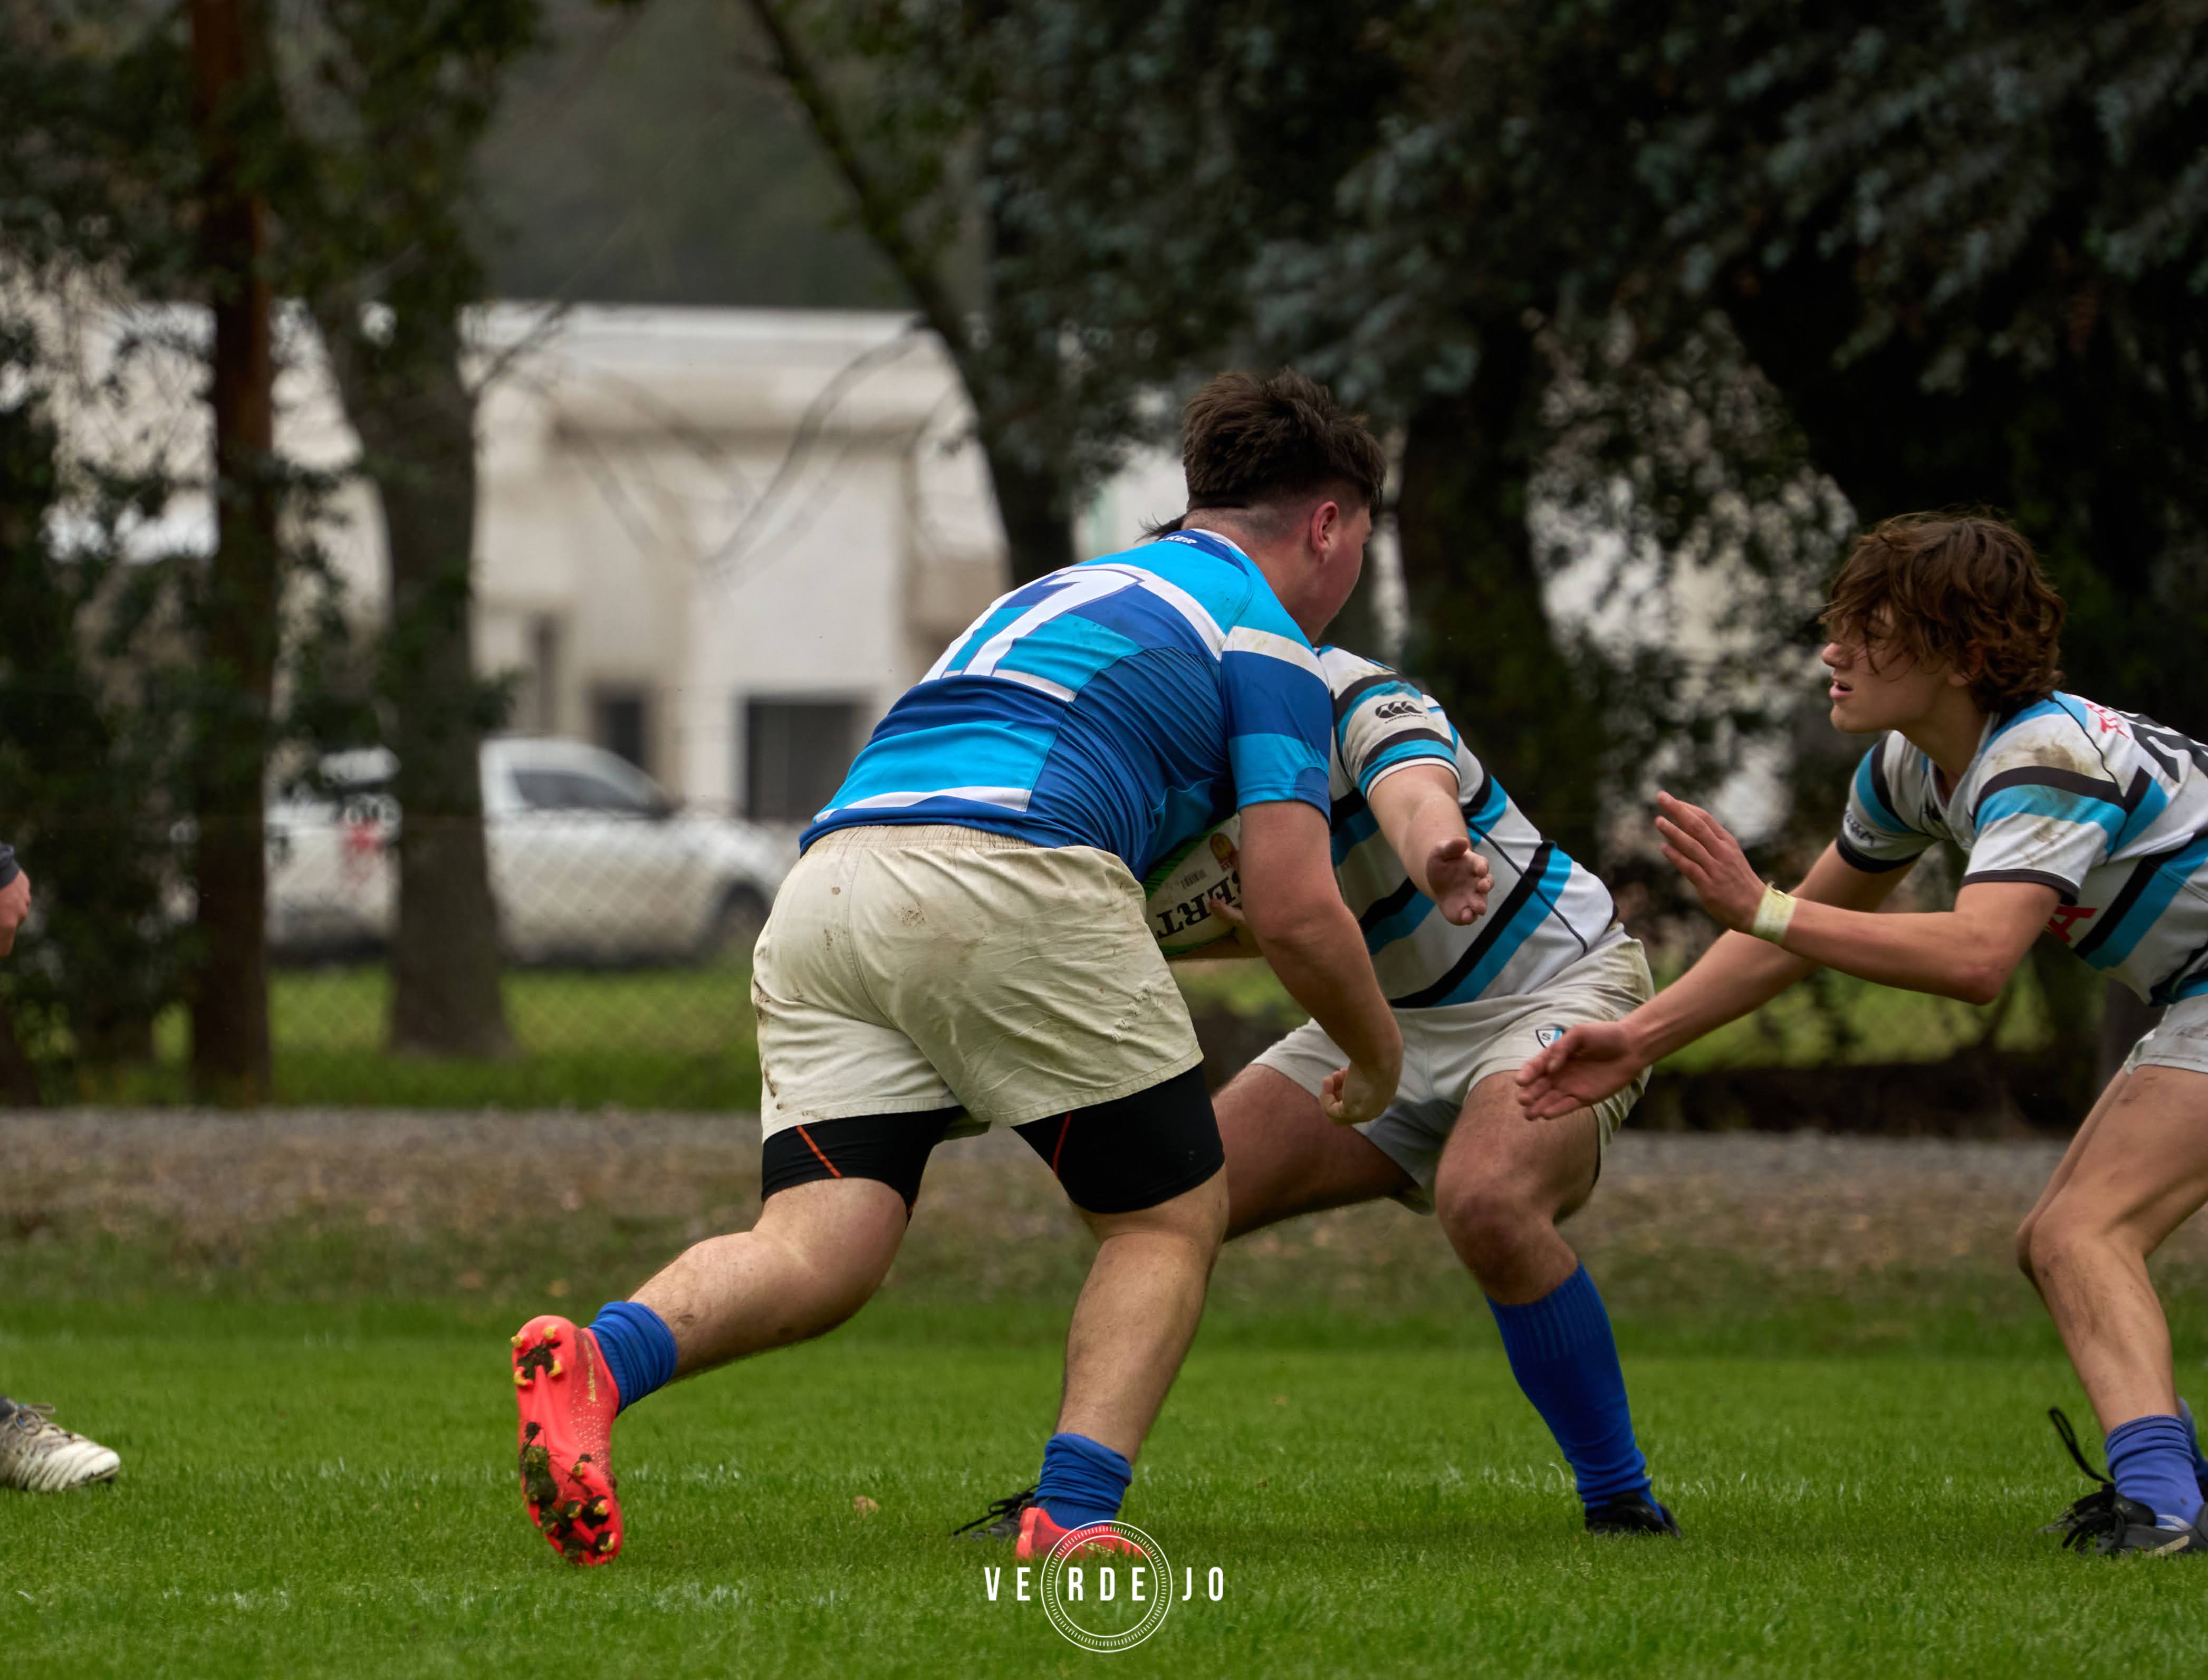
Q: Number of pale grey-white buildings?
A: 1